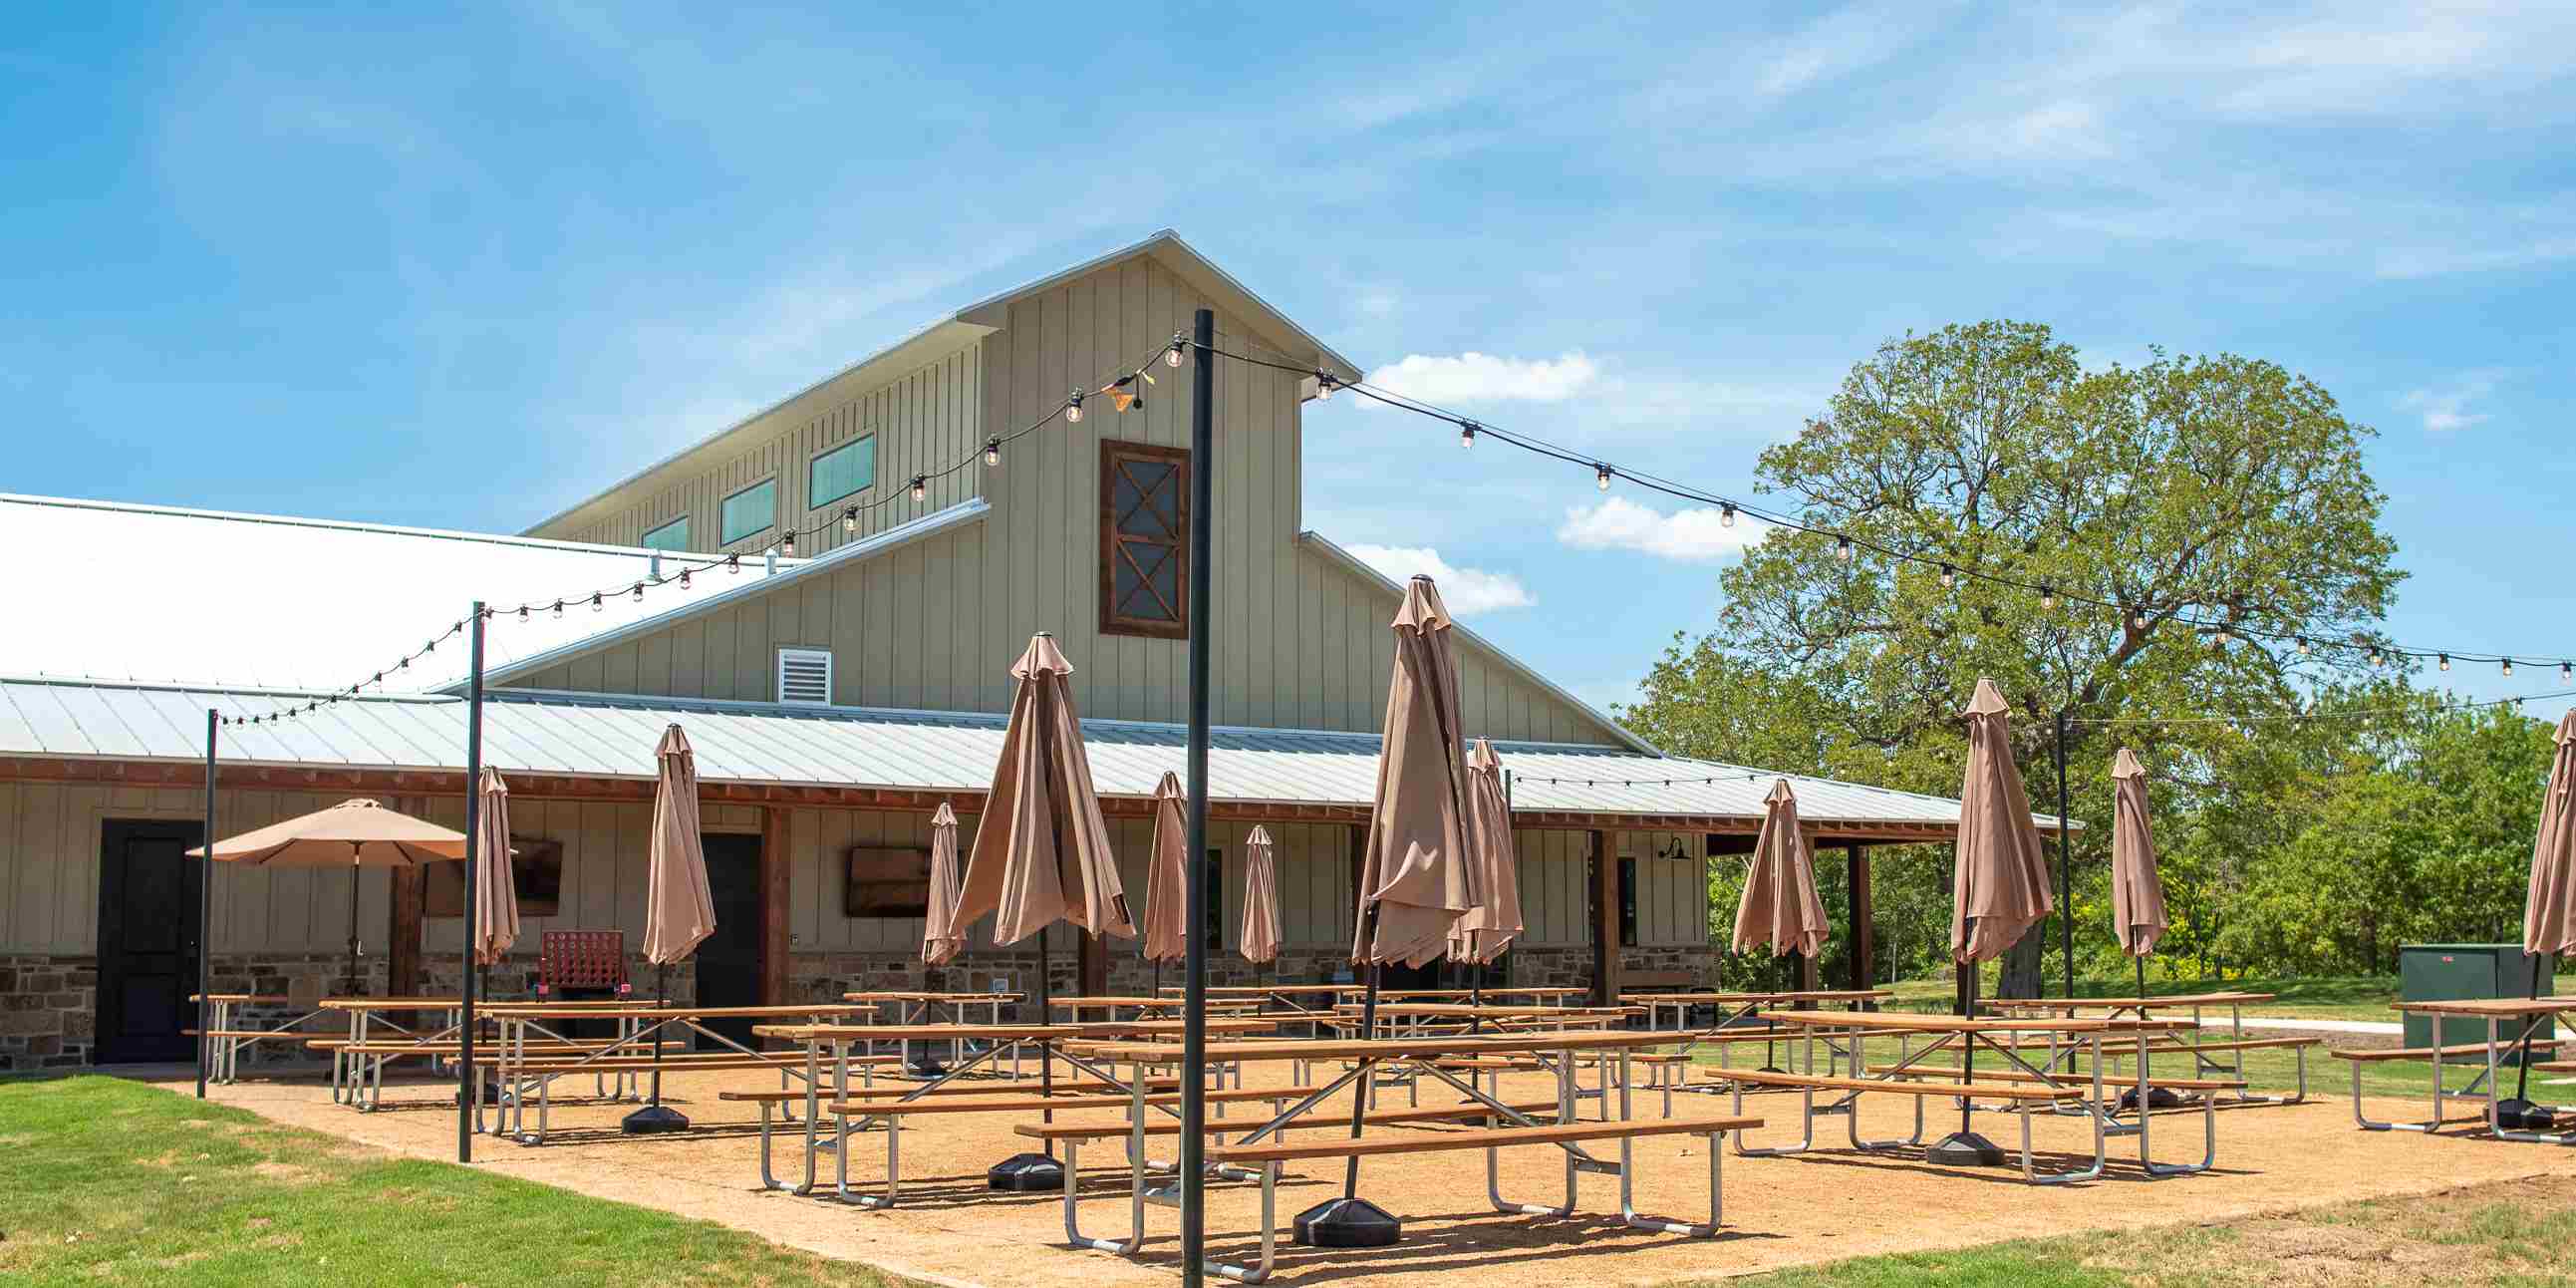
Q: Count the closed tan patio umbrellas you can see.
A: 12